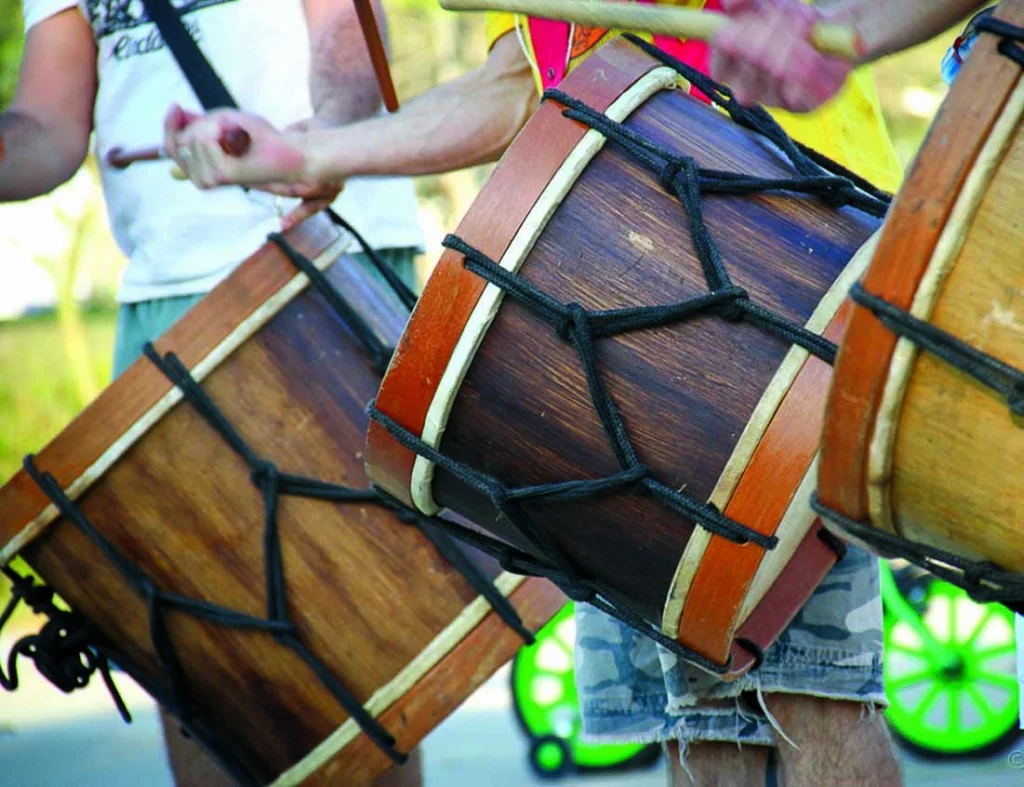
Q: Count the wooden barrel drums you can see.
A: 3